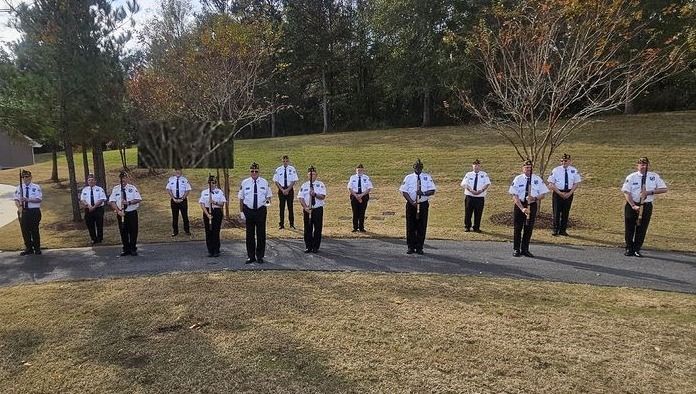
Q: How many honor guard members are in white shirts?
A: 14